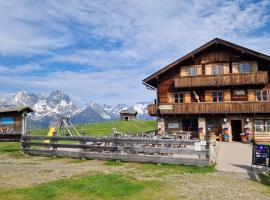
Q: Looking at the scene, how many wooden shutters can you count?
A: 11